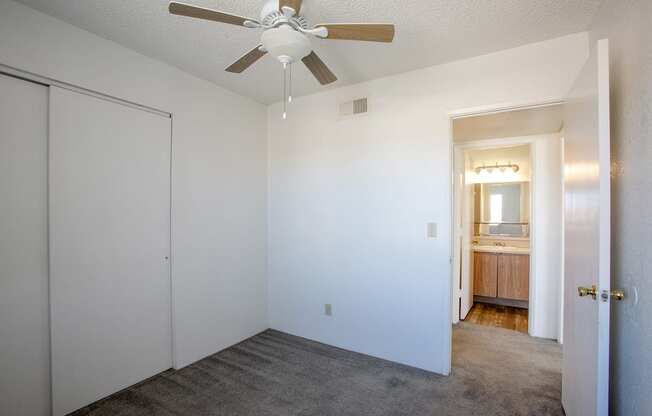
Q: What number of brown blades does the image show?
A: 5